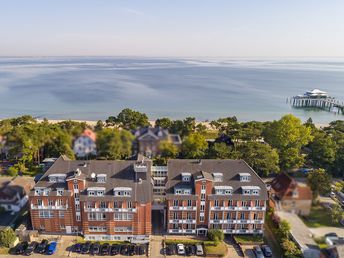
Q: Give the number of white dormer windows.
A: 12